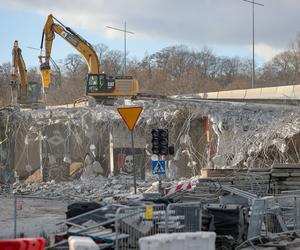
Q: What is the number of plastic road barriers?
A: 3